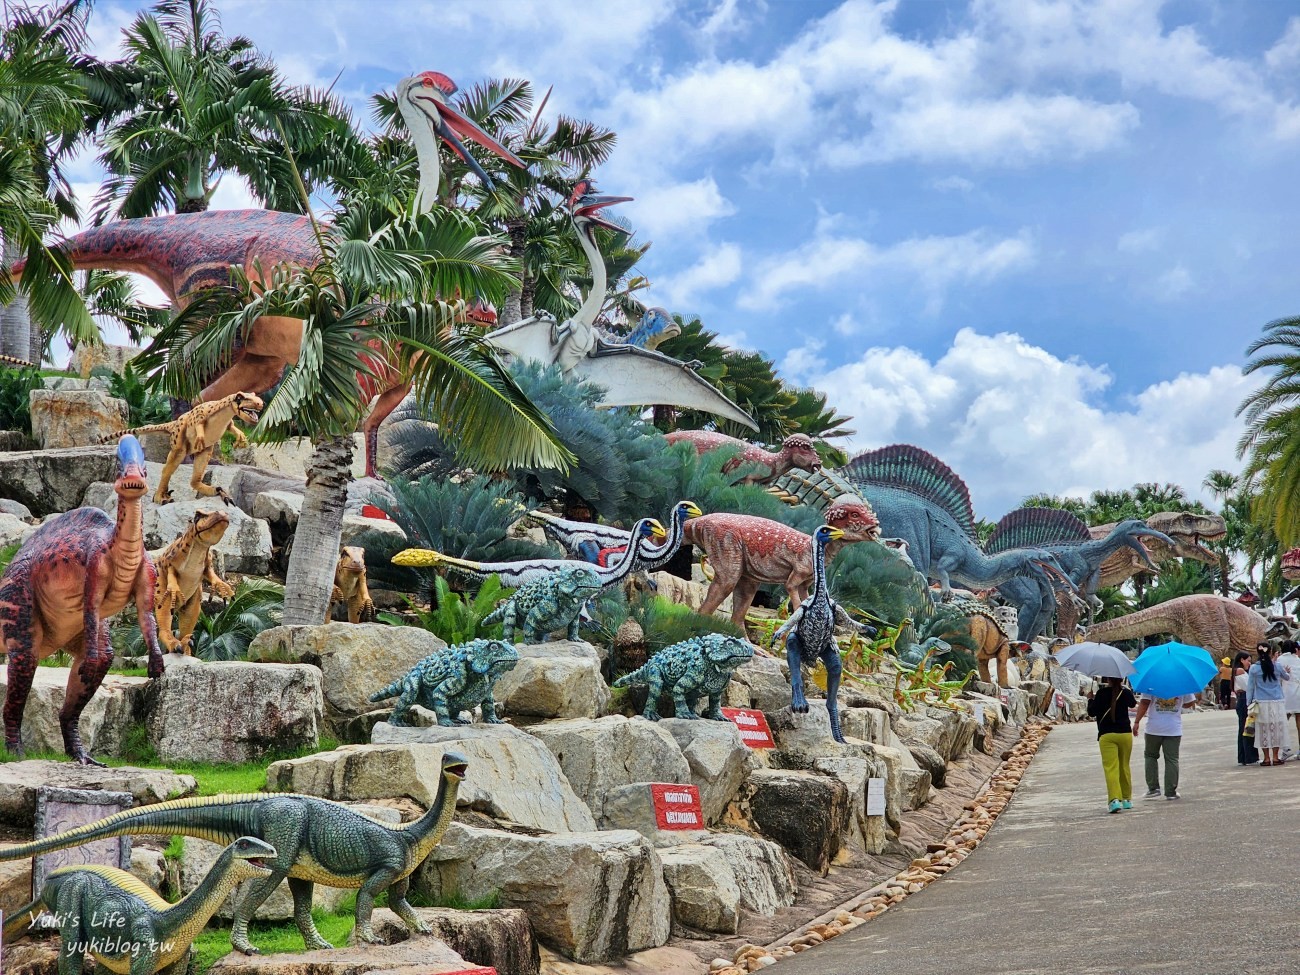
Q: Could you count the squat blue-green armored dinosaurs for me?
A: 3